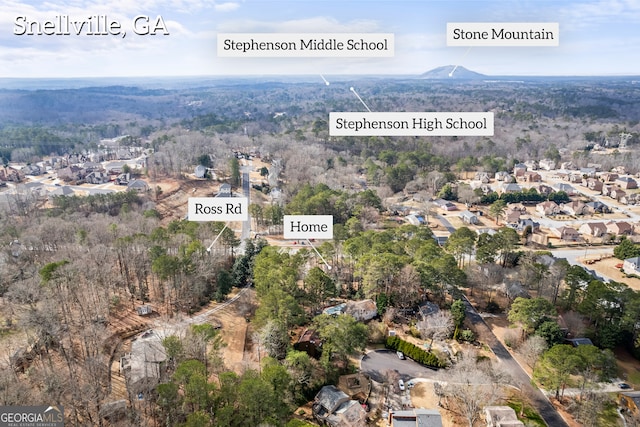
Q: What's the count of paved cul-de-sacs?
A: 1